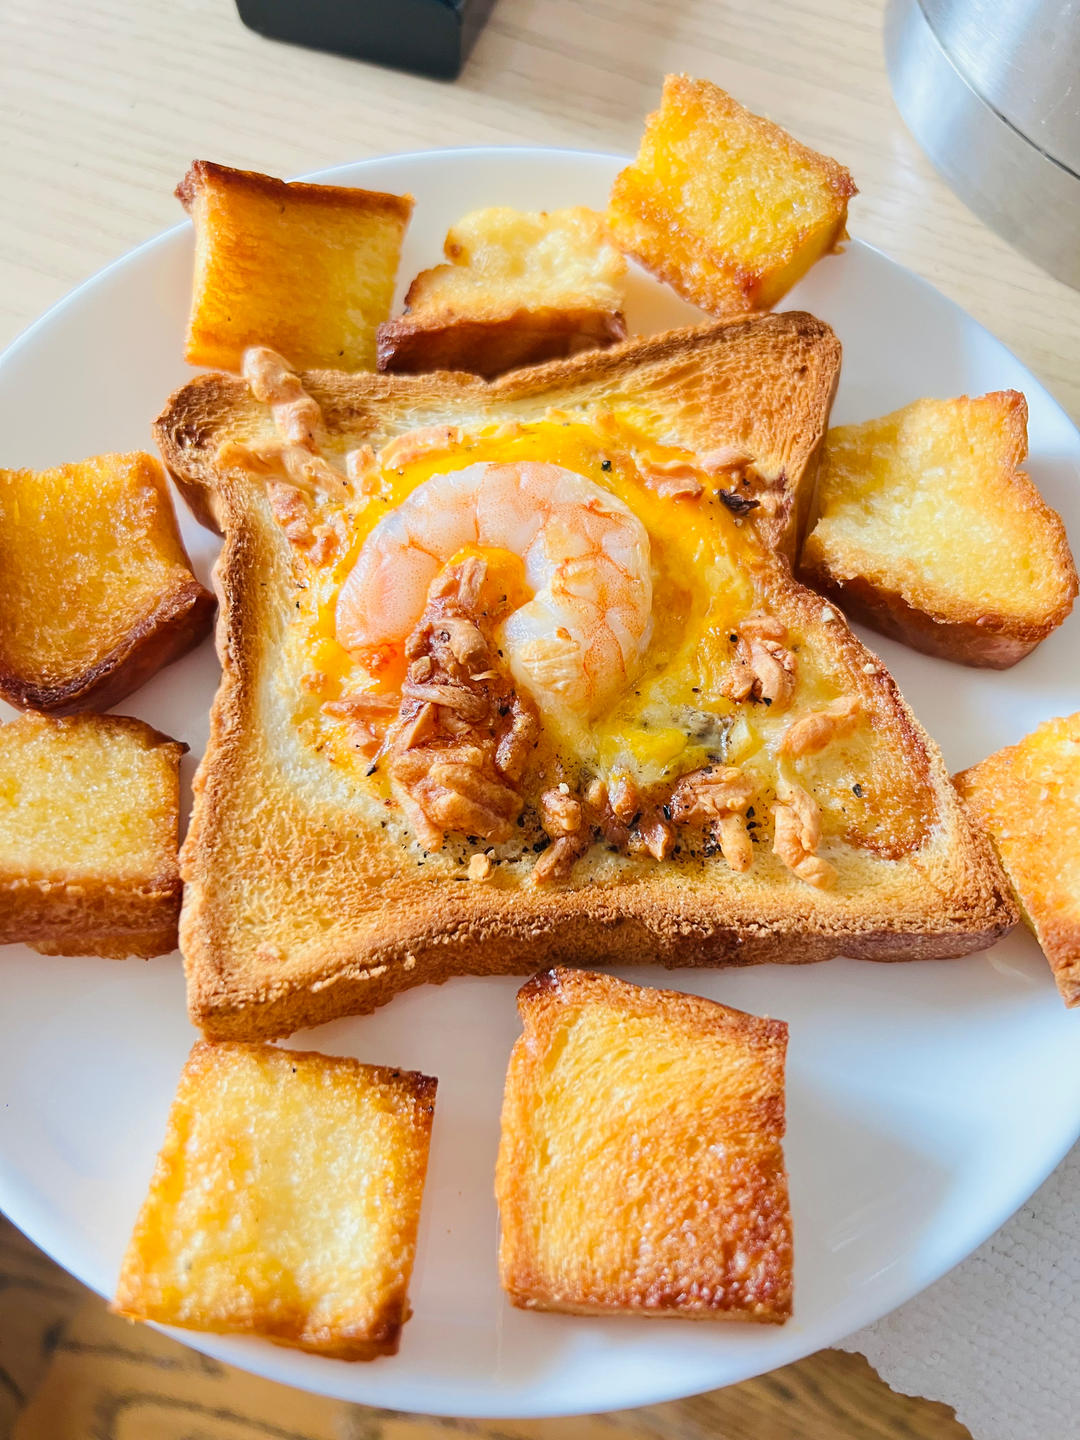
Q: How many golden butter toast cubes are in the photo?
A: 9